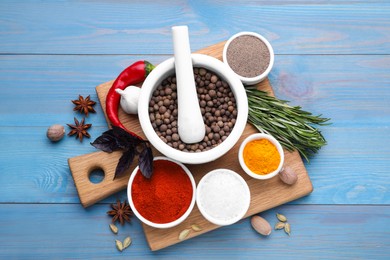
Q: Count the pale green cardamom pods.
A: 8